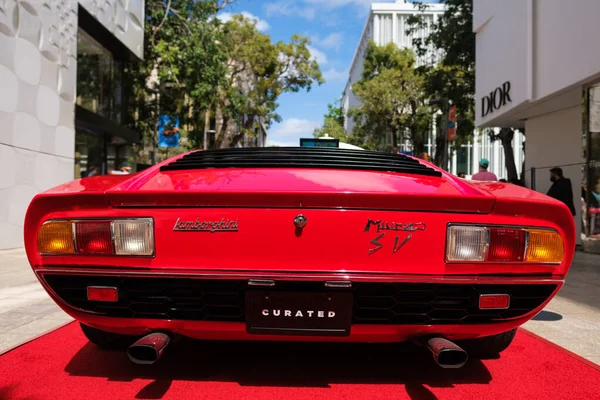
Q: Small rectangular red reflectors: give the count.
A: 2